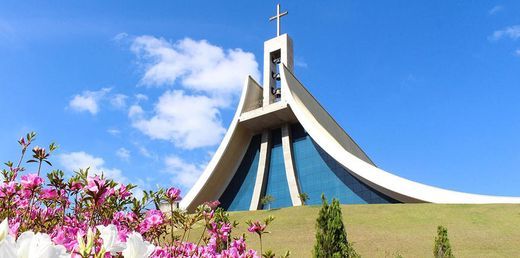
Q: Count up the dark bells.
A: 3